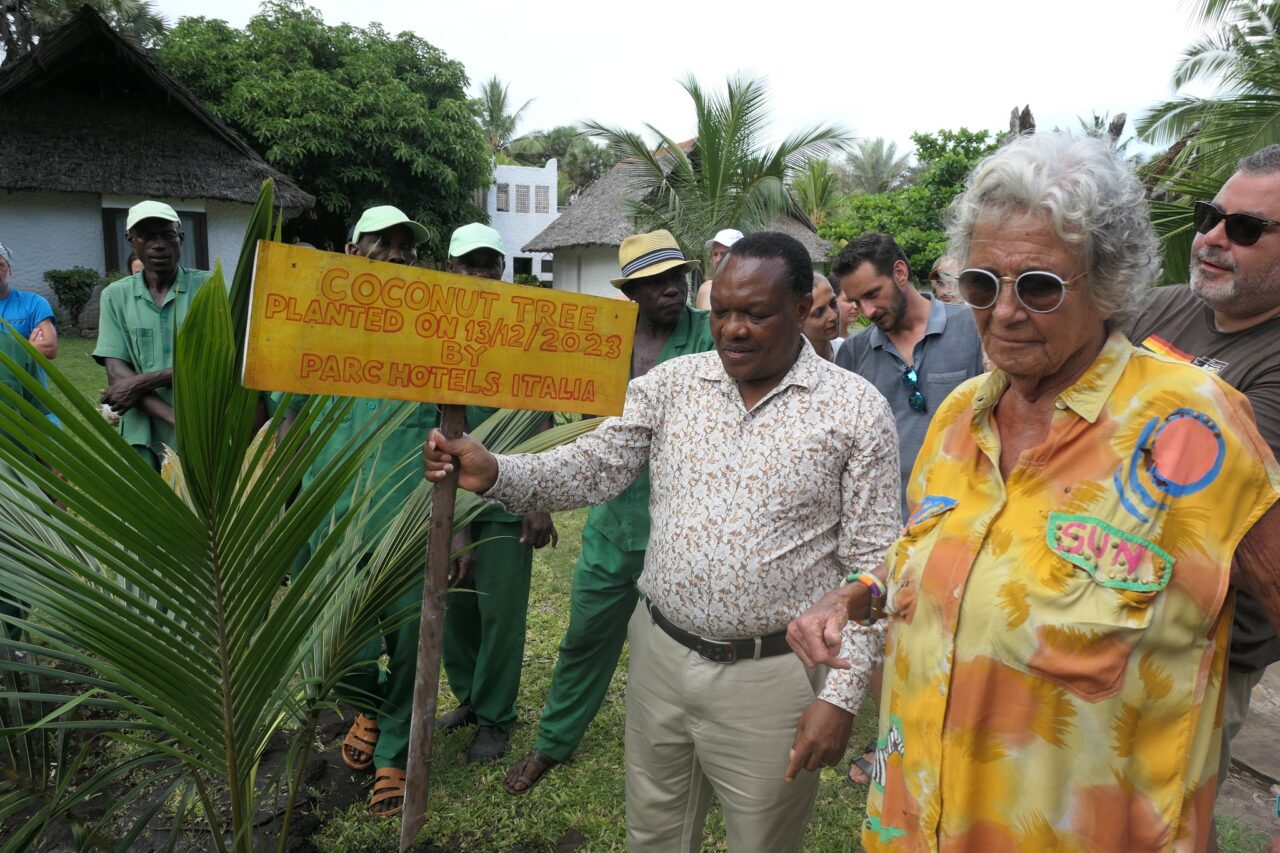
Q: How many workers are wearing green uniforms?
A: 4